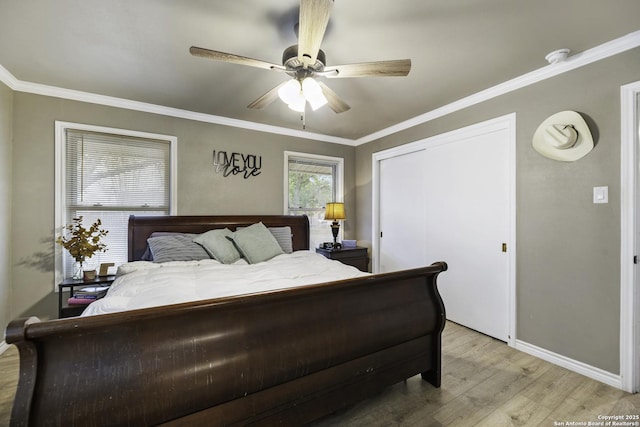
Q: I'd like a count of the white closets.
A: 1